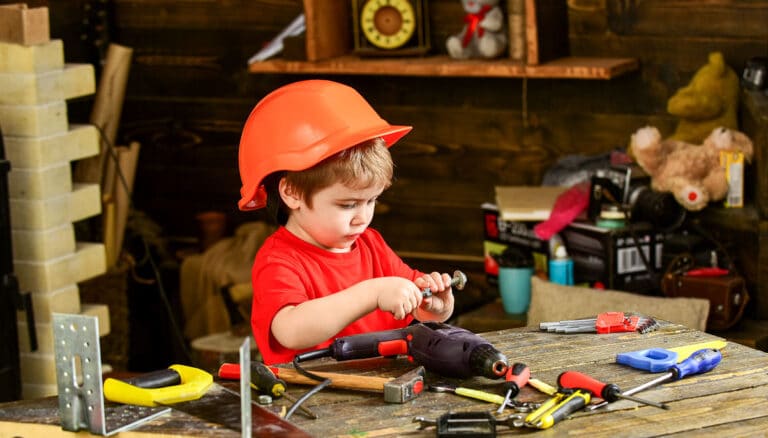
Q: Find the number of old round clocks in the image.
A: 1